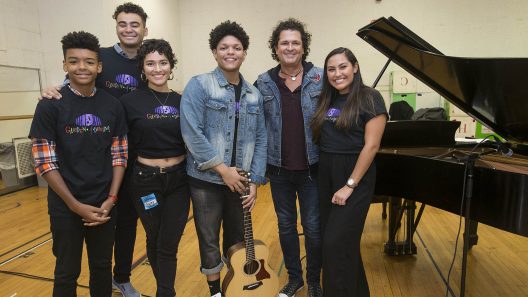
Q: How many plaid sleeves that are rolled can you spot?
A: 2